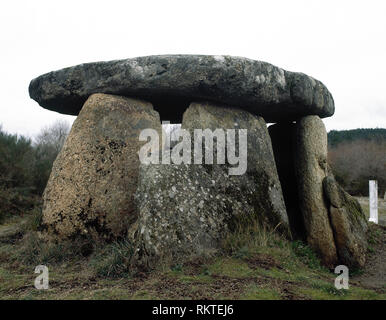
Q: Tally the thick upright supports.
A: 3